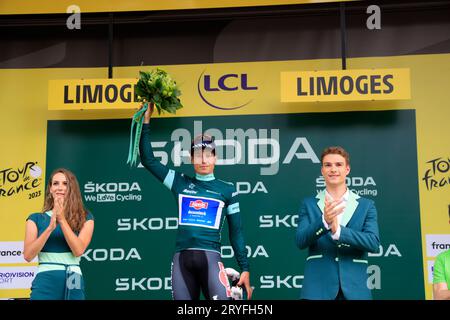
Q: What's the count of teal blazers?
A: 1